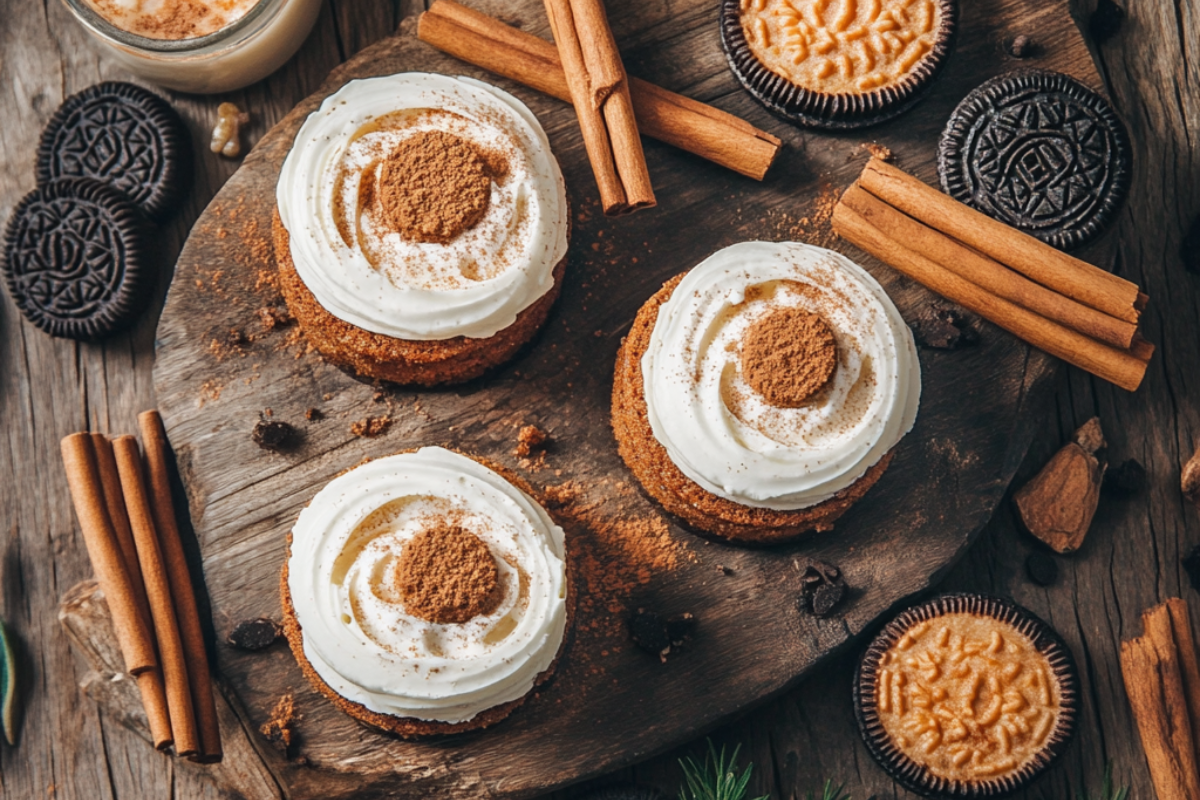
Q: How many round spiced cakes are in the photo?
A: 3